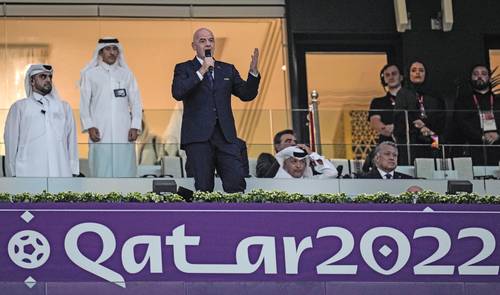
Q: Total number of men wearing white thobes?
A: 3